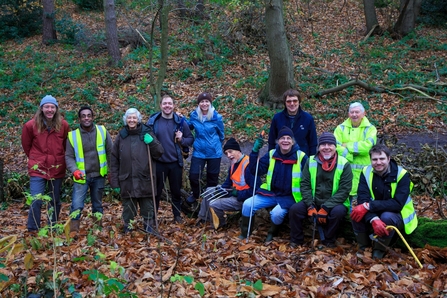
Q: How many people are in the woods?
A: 11